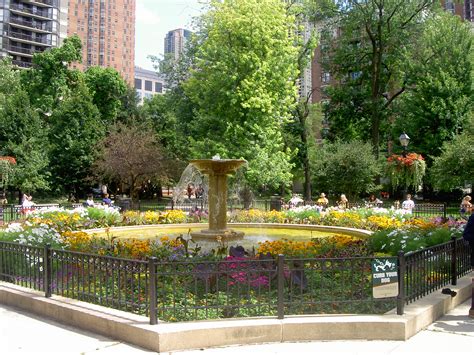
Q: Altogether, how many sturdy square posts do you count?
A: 5